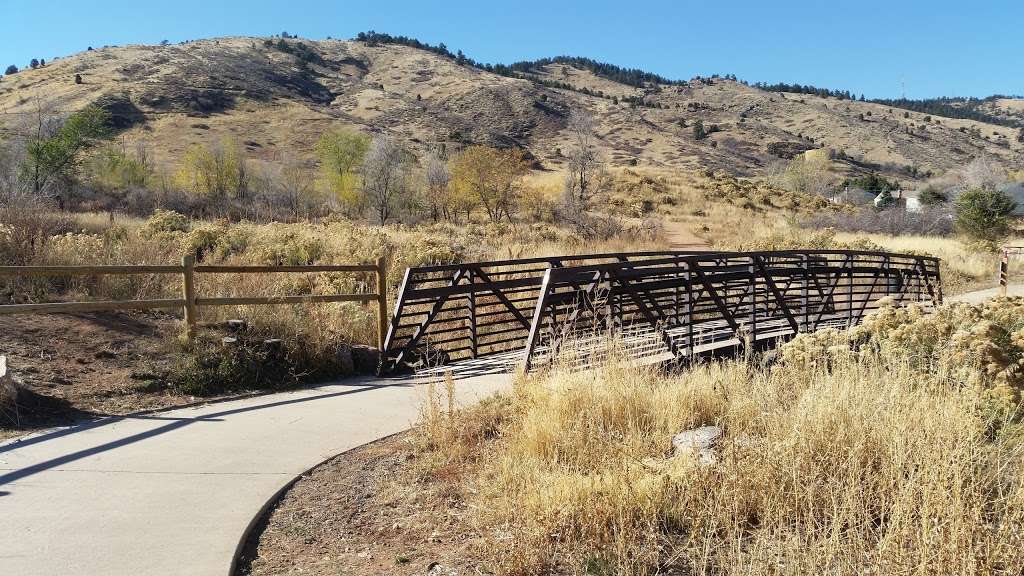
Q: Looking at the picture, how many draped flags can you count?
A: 0